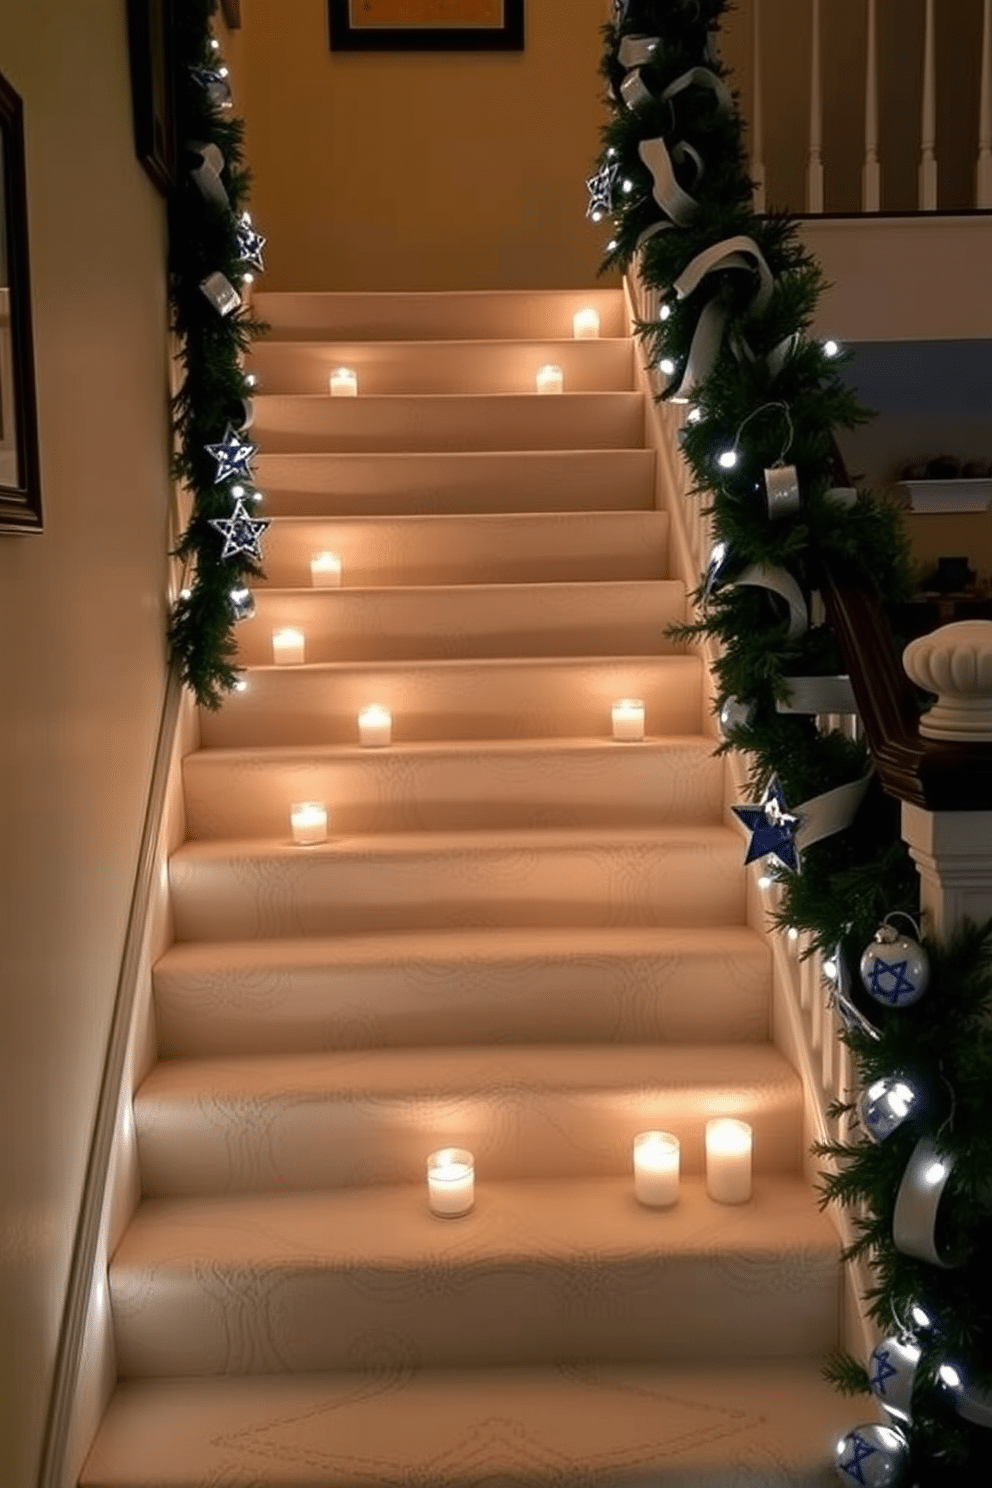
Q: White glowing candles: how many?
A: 11